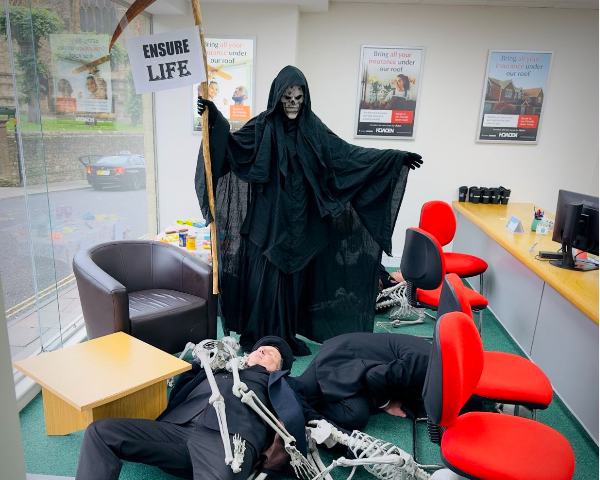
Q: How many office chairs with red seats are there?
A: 4